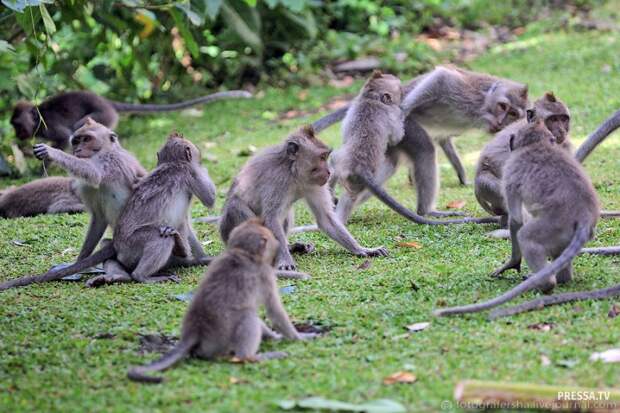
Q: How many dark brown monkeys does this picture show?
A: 1